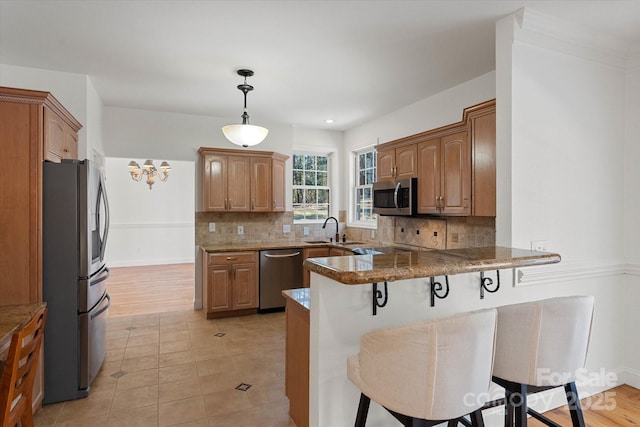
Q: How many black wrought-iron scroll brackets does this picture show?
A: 3